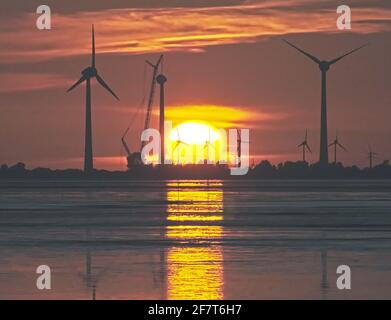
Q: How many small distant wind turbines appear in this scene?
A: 6